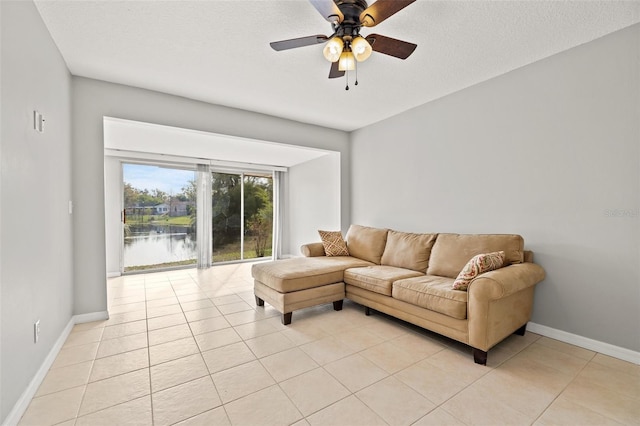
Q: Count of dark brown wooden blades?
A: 5